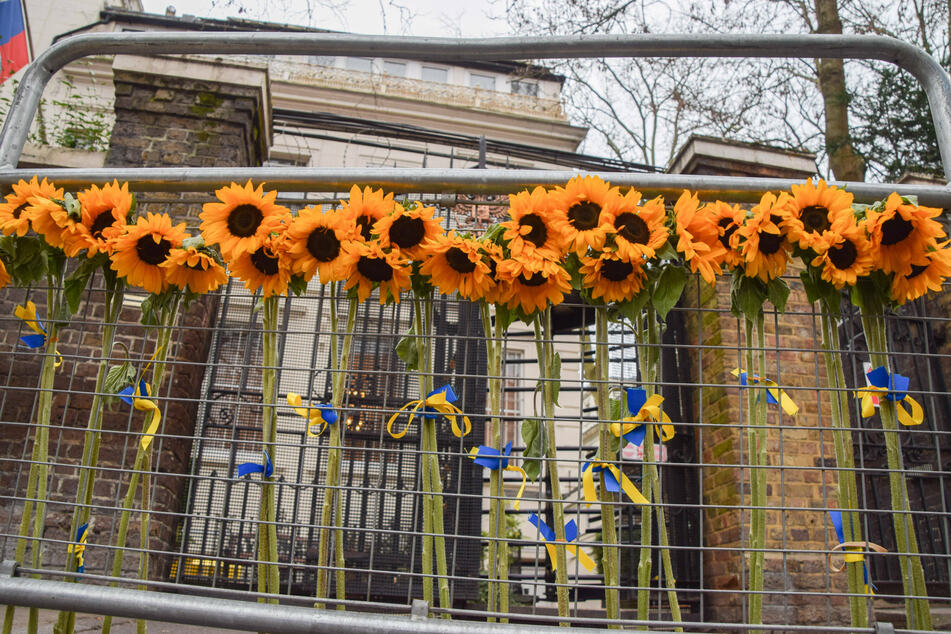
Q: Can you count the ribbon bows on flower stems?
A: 13